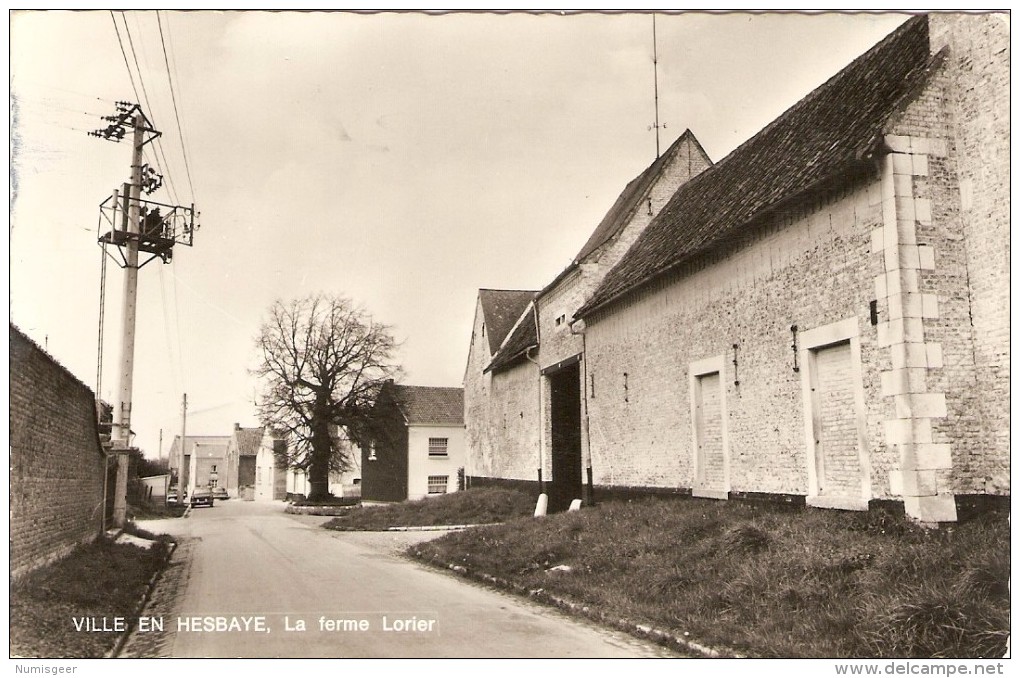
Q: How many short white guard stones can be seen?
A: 2